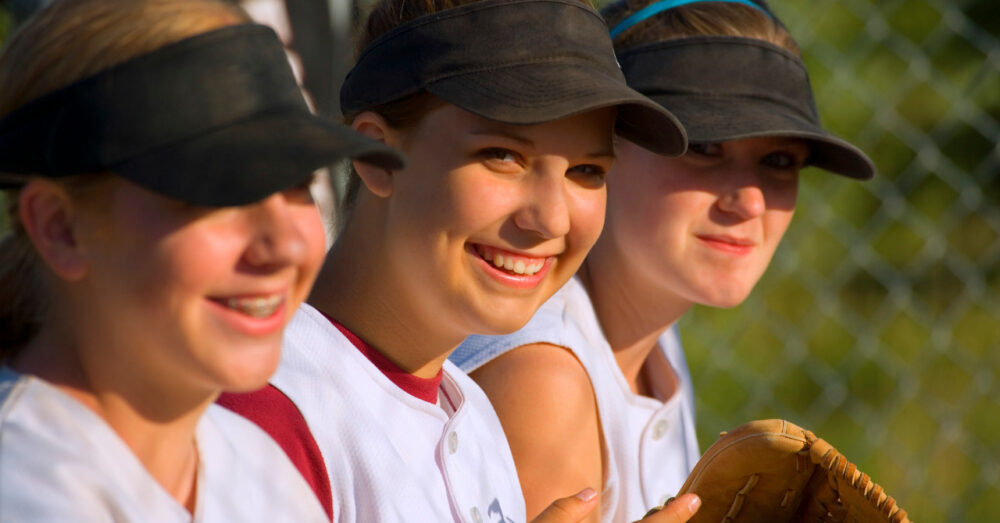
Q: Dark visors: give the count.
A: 3